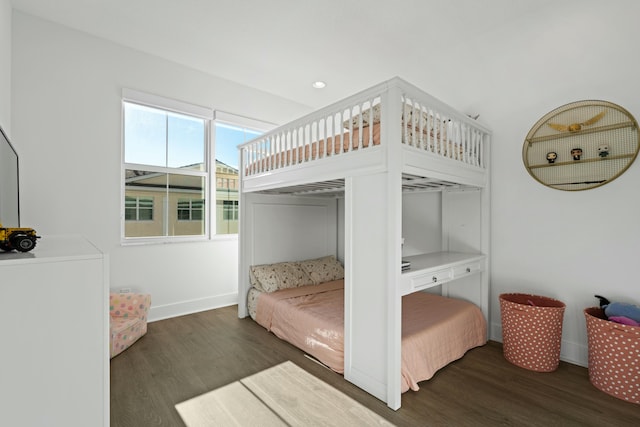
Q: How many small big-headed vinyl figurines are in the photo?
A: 3